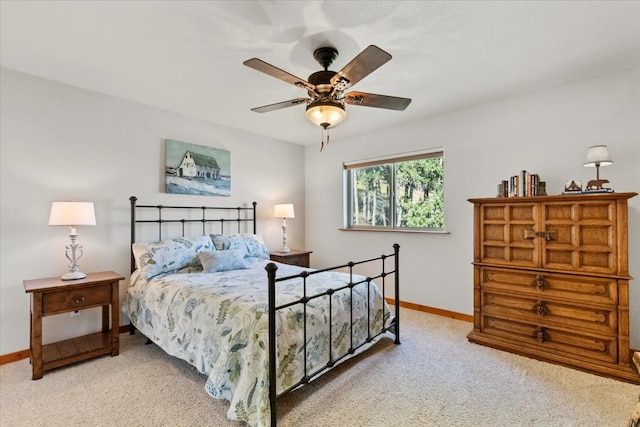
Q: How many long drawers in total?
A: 3